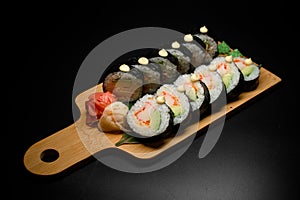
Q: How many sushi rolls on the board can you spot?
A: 12